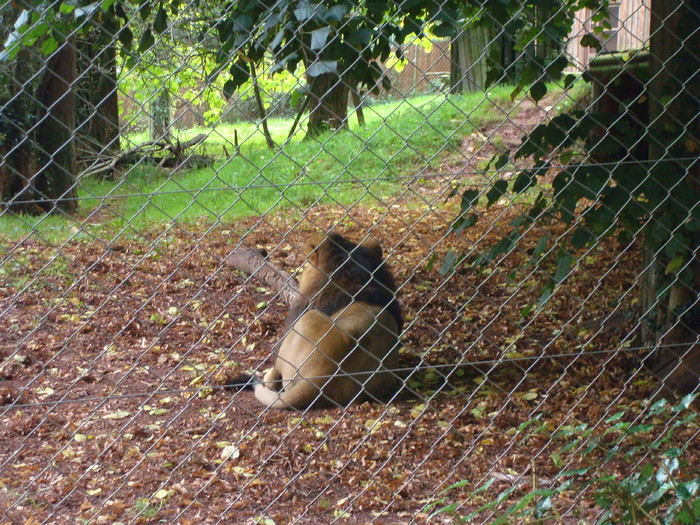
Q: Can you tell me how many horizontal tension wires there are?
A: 2